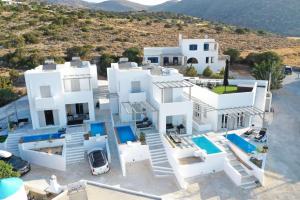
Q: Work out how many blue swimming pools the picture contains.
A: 5